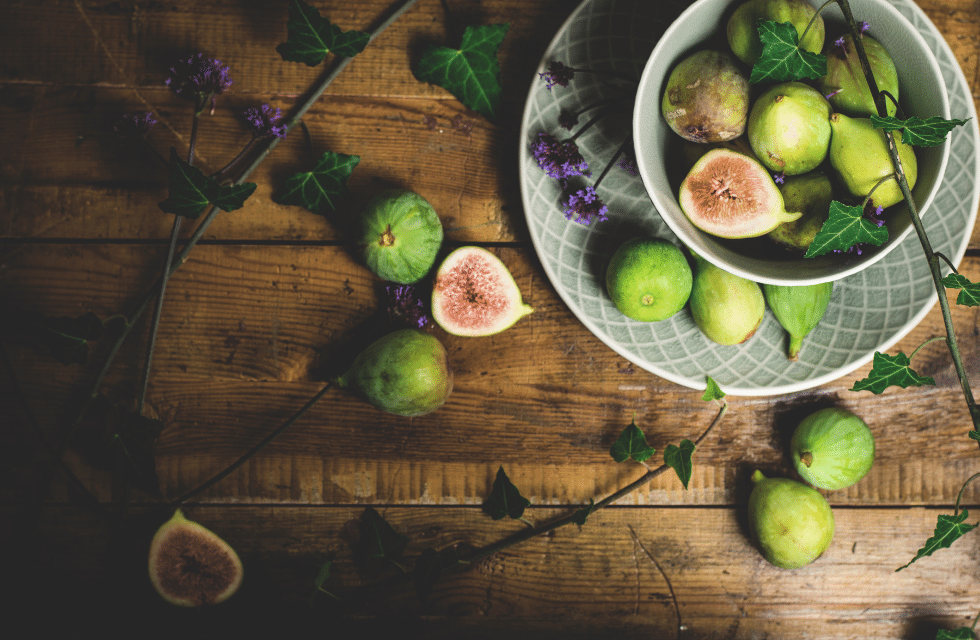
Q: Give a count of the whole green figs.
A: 13